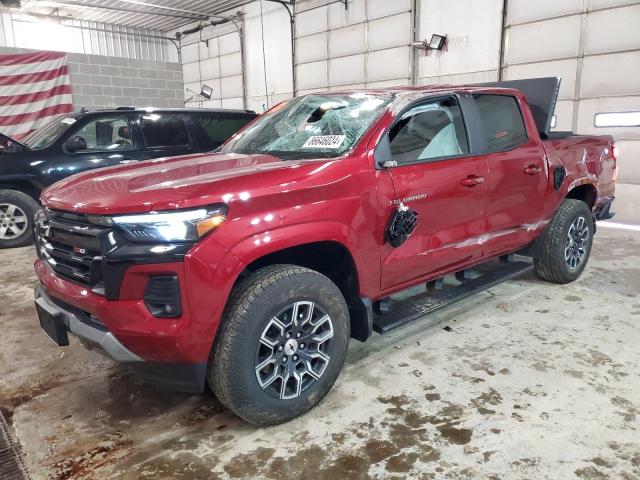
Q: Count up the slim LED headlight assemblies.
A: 1